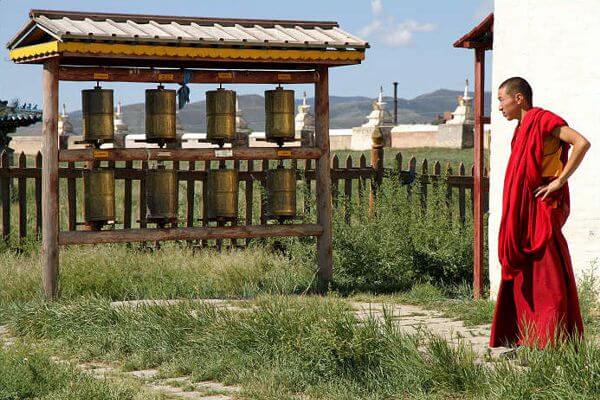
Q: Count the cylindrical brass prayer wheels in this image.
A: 8